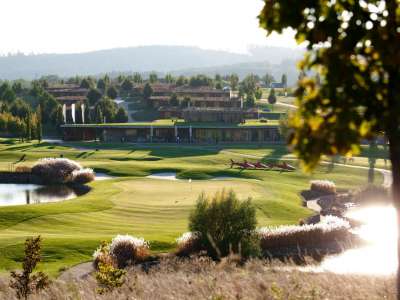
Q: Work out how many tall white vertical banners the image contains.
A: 3